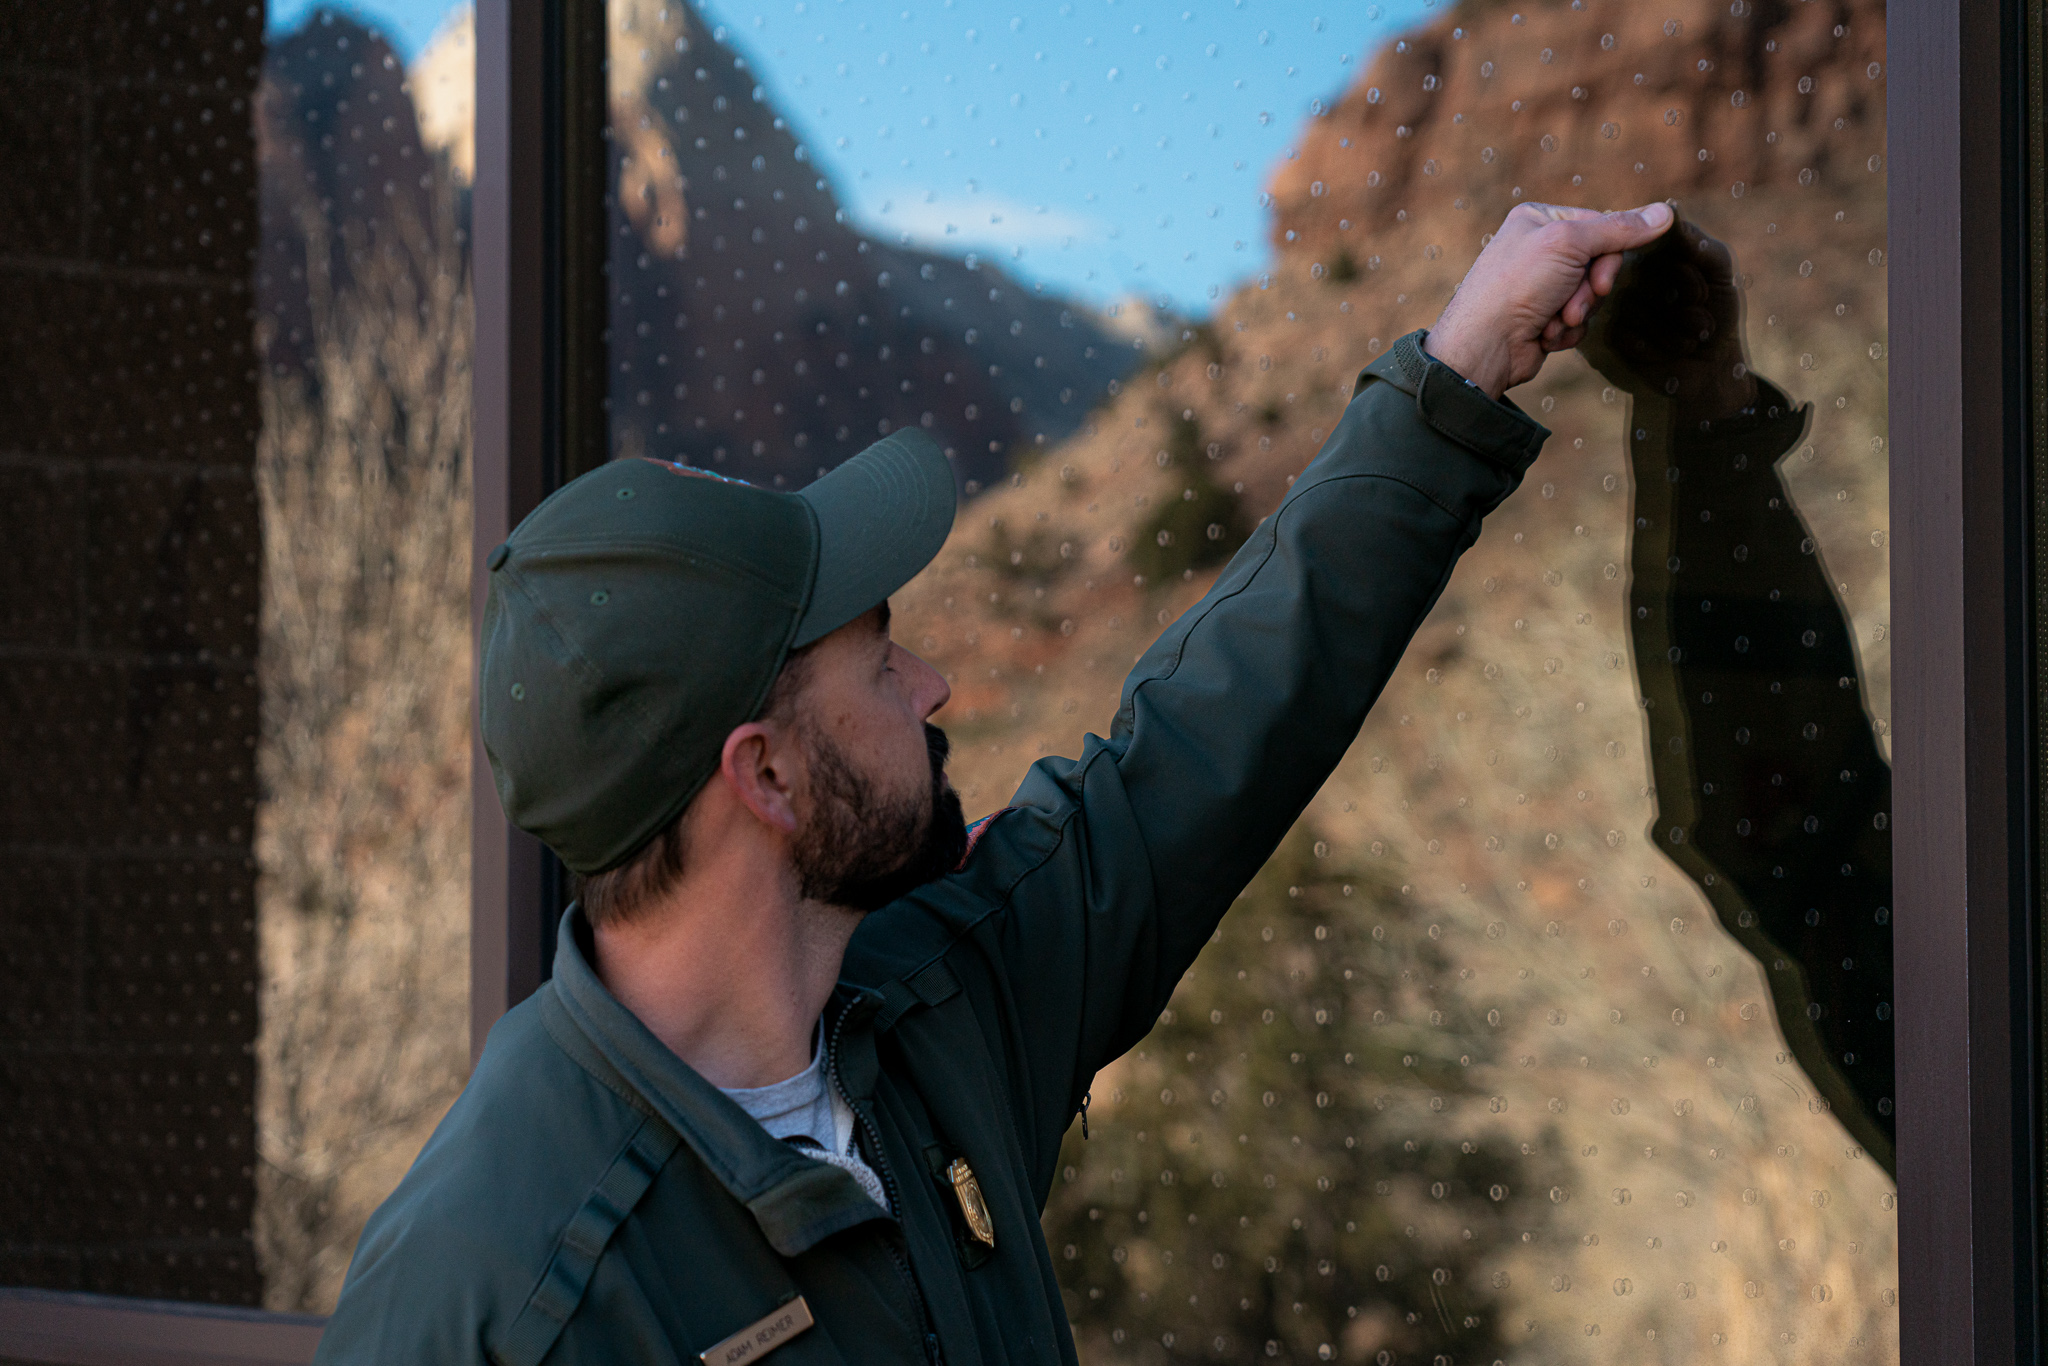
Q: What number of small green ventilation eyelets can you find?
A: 3